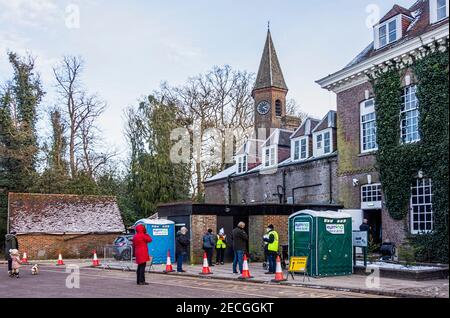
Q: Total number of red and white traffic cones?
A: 7